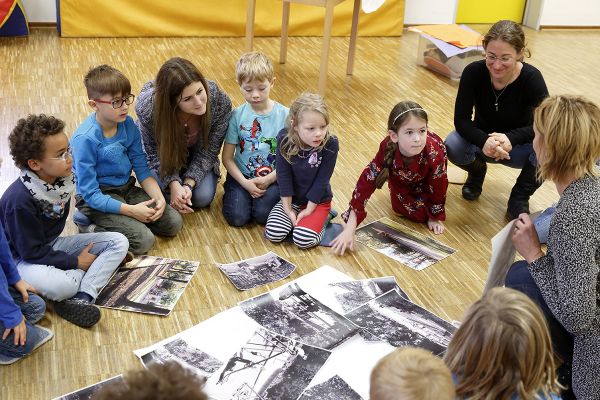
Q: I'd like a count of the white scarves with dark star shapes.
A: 1